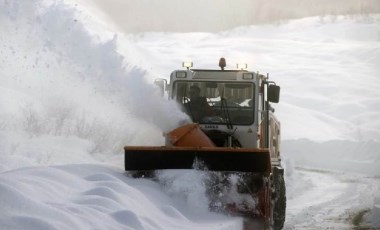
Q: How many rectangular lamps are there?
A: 4